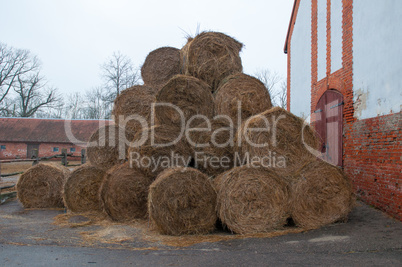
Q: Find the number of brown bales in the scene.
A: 15